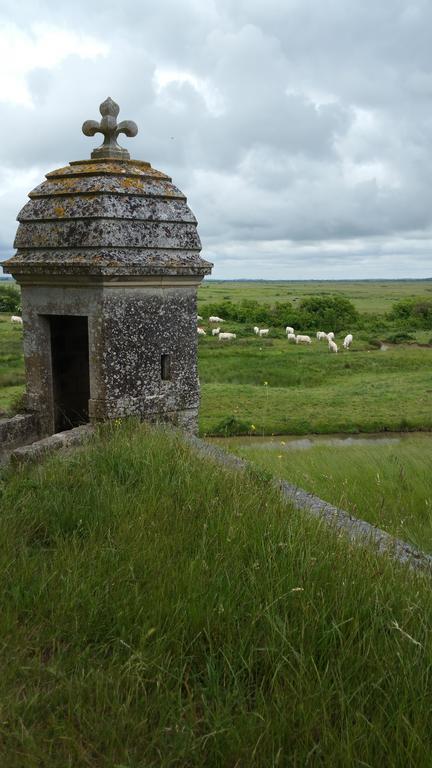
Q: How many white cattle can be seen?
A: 15